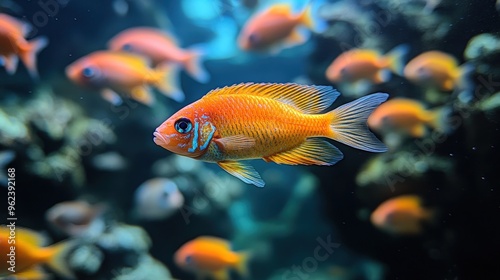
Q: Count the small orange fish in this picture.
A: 10